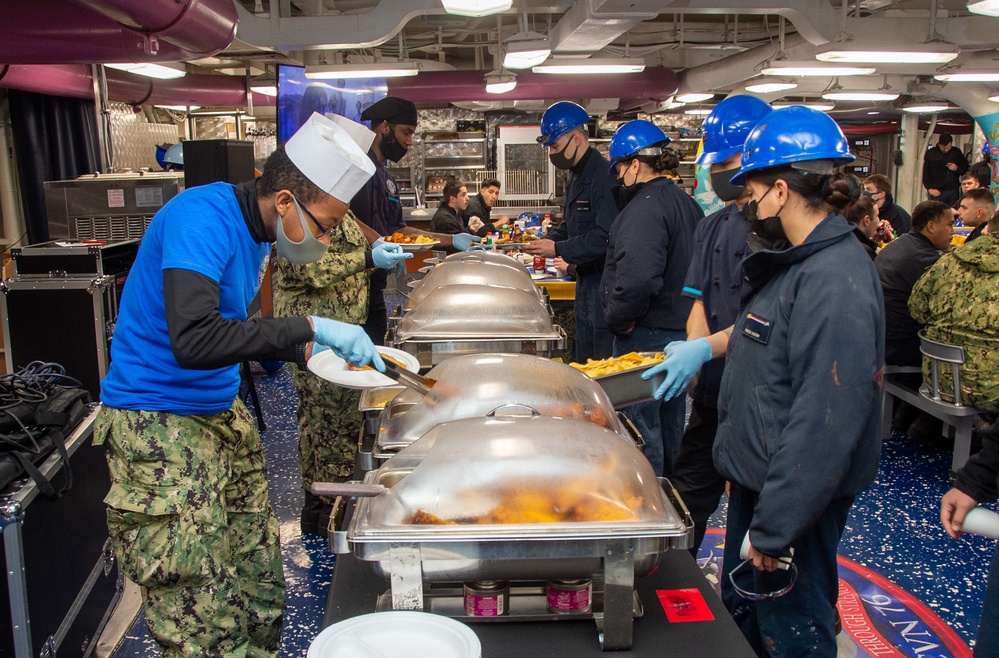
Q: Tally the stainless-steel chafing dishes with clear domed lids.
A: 5